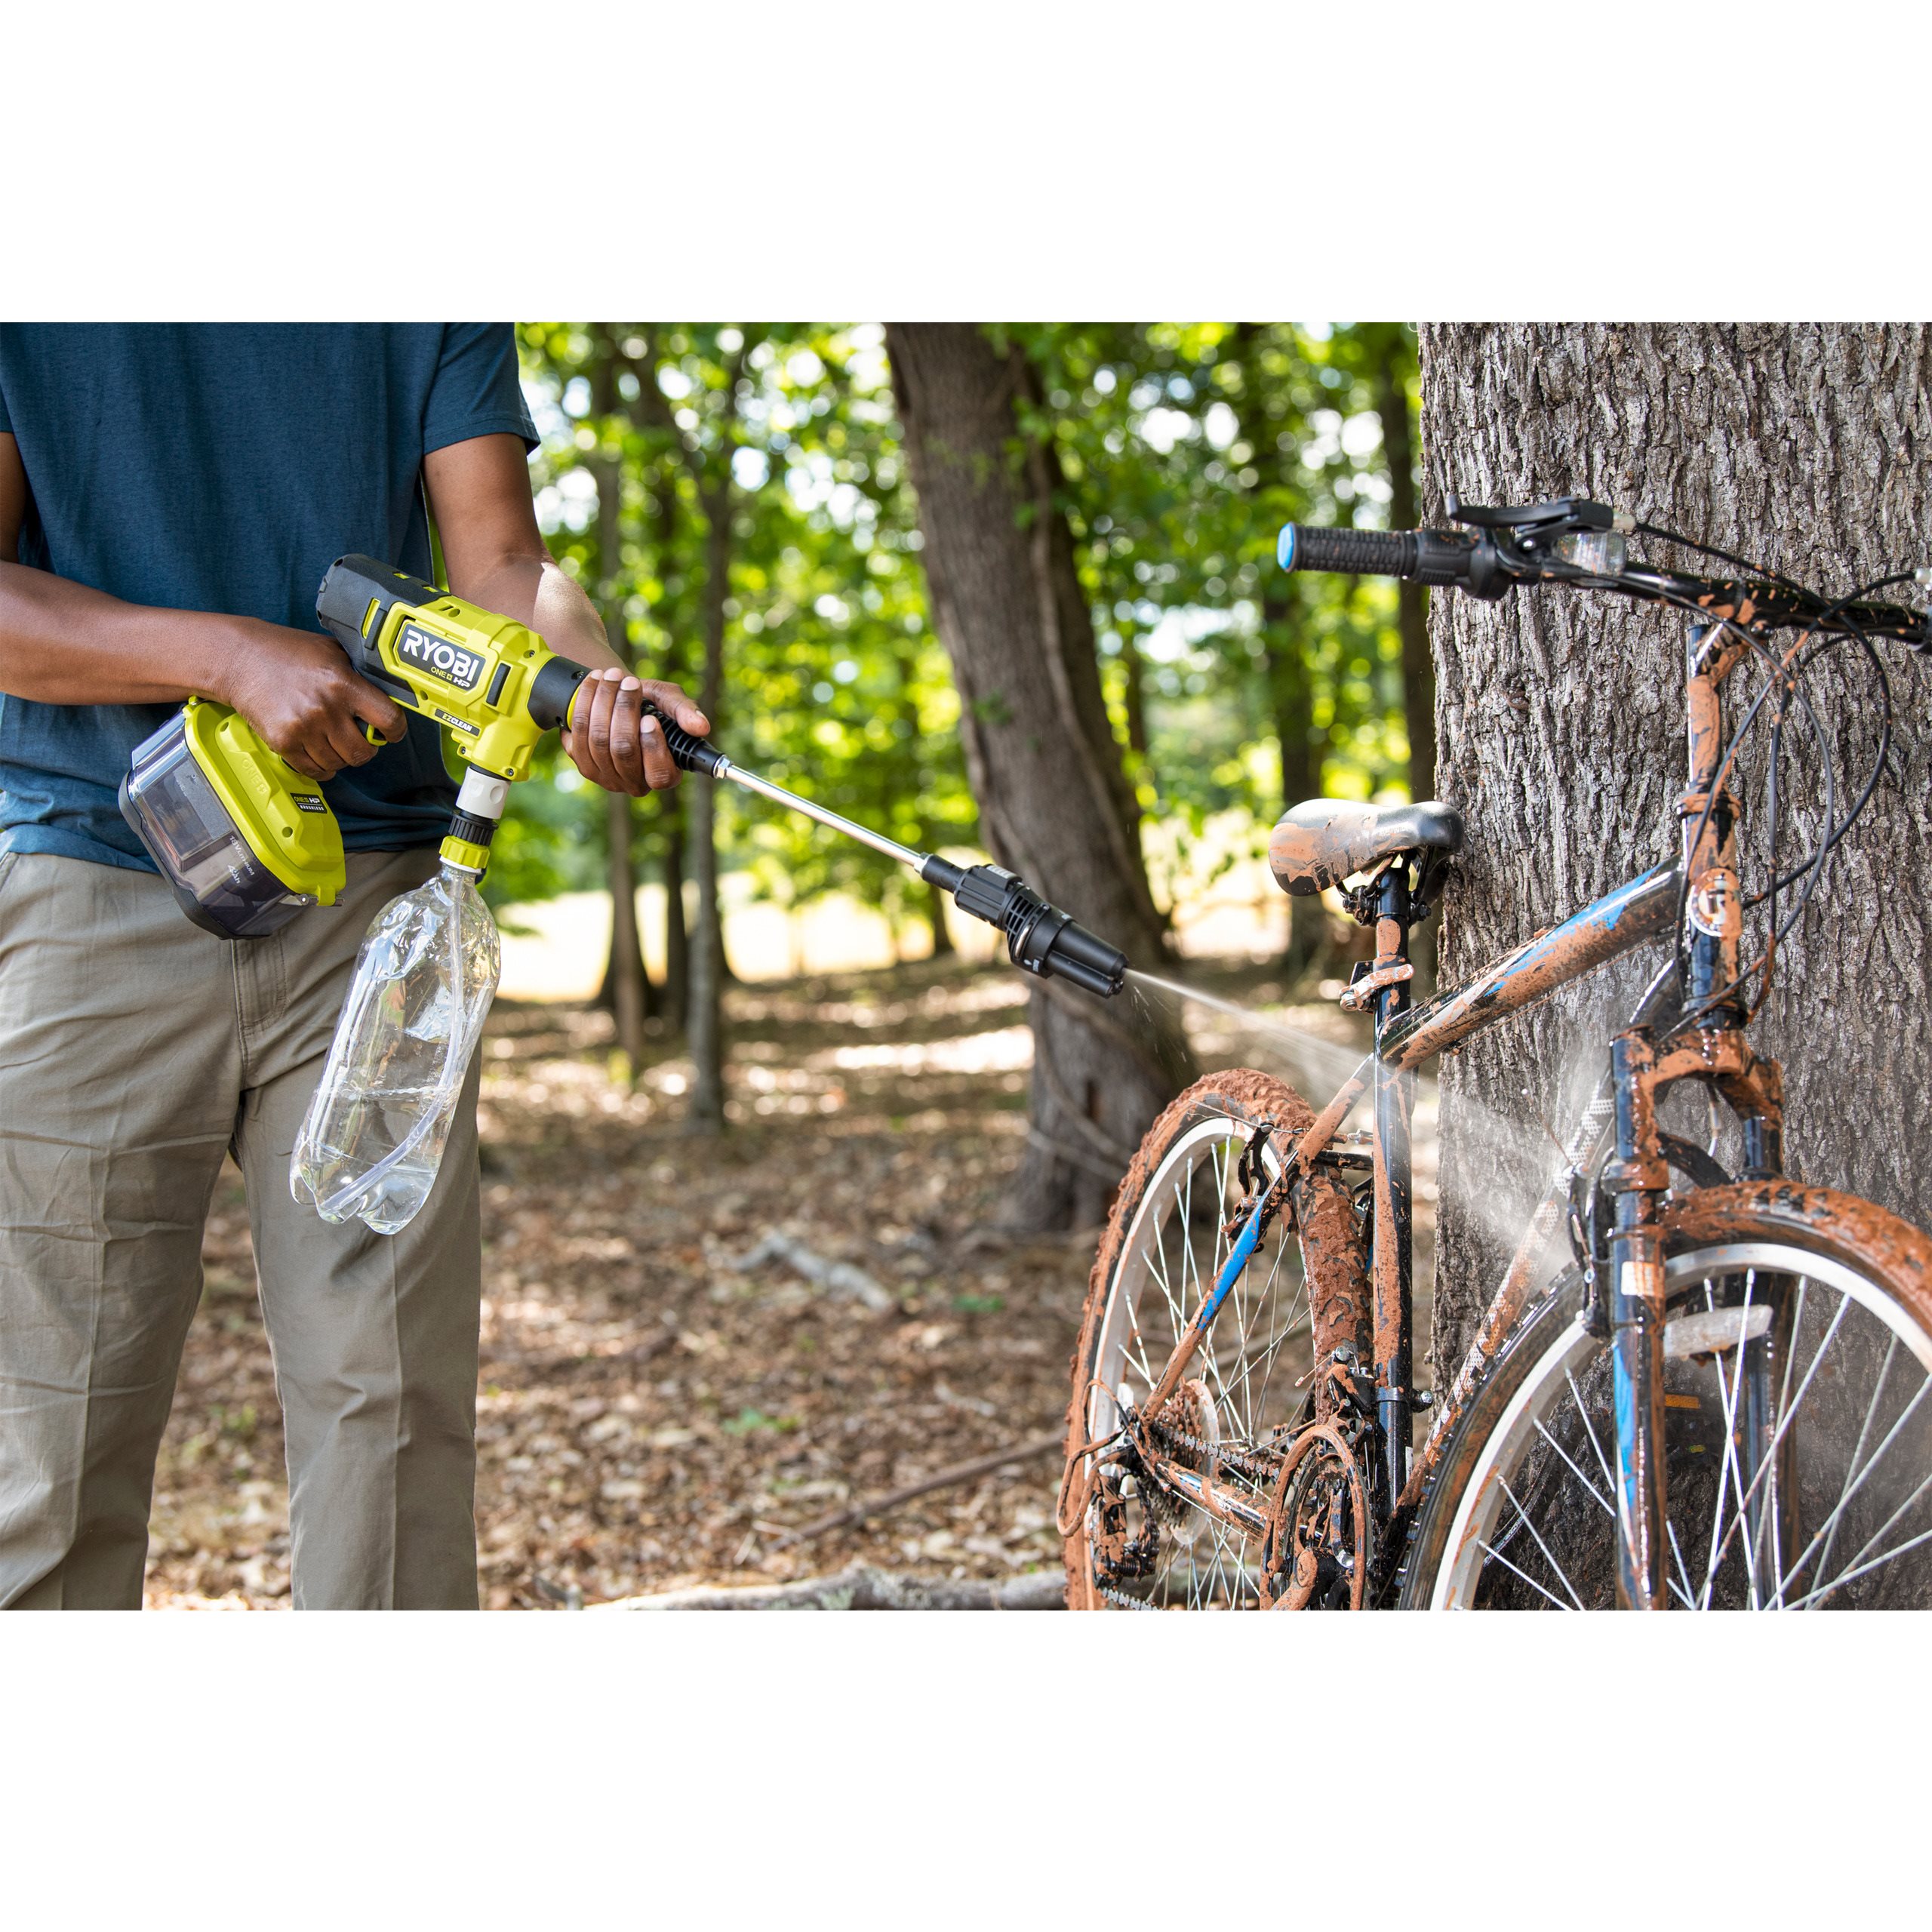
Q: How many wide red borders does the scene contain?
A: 0